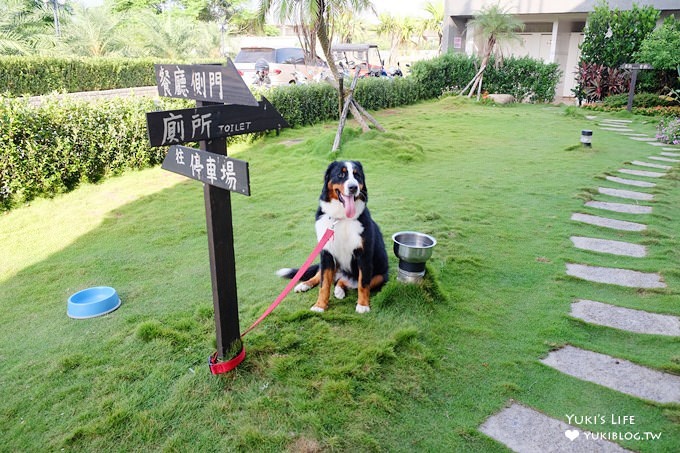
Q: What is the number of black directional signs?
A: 3